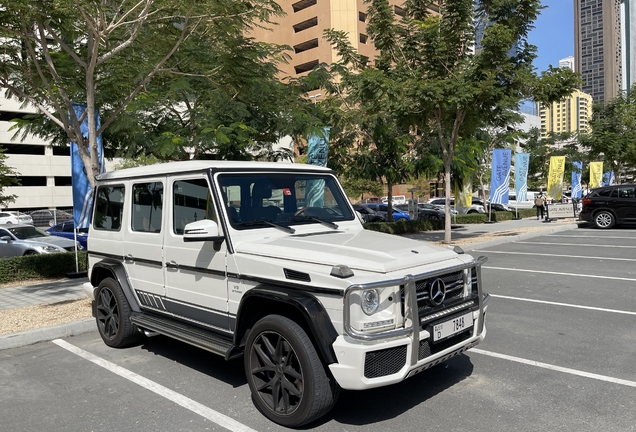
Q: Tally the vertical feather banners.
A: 9